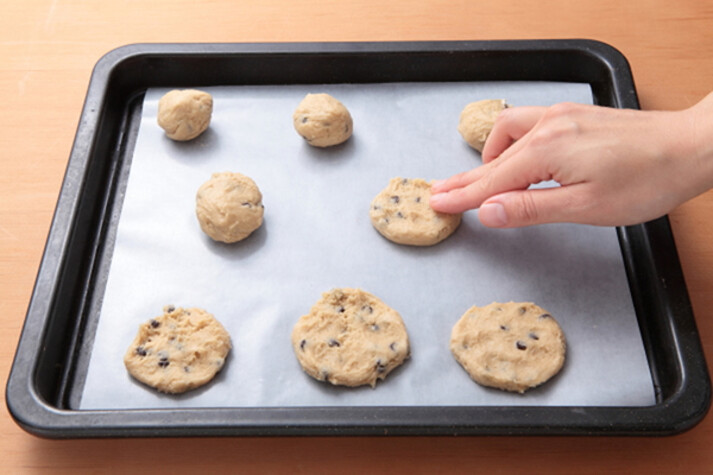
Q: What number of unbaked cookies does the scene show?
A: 8